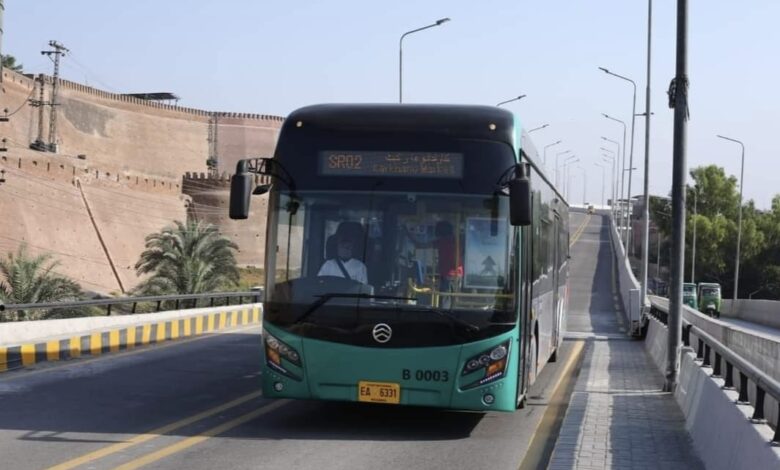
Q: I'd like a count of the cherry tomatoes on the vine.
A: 0